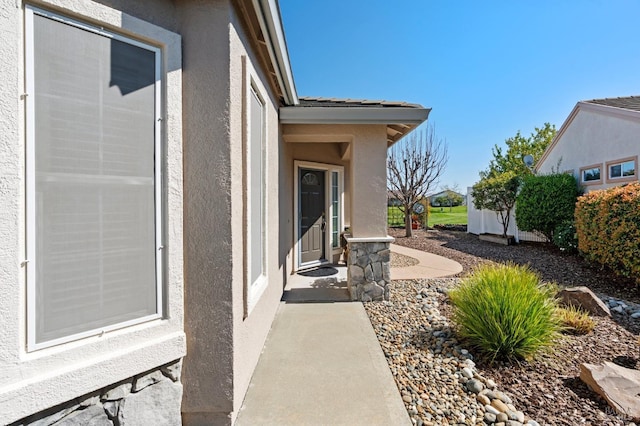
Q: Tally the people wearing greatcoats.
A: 0